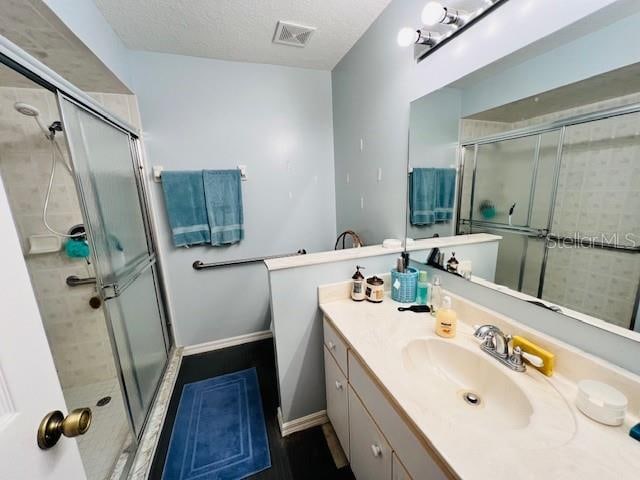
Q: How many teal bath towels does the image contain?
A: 2